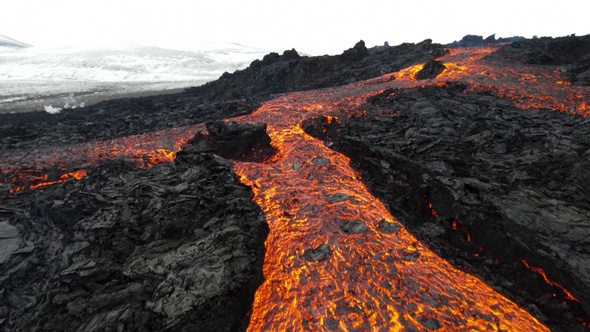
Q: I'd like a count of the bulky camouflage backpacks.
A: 0